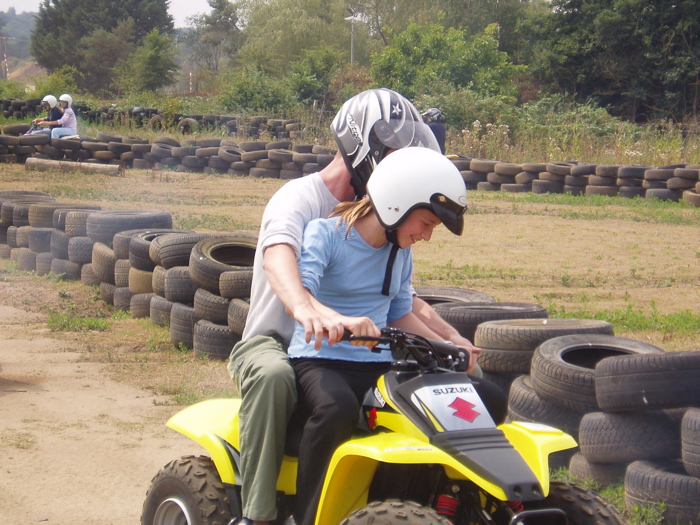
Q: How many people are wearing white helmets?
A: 3